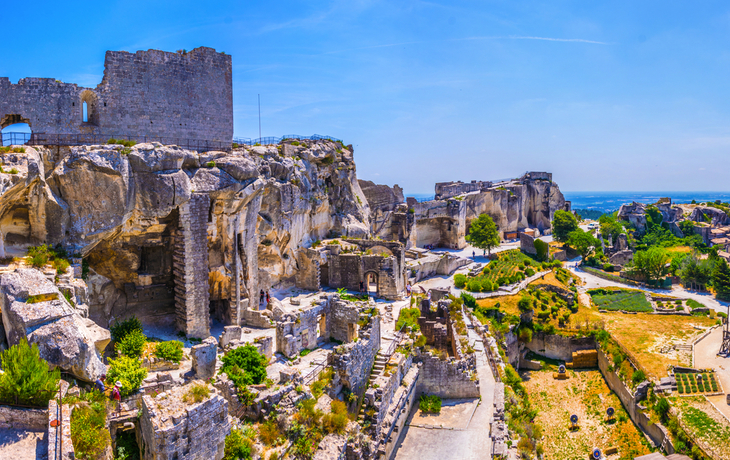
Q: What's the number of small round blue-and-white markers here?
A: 4